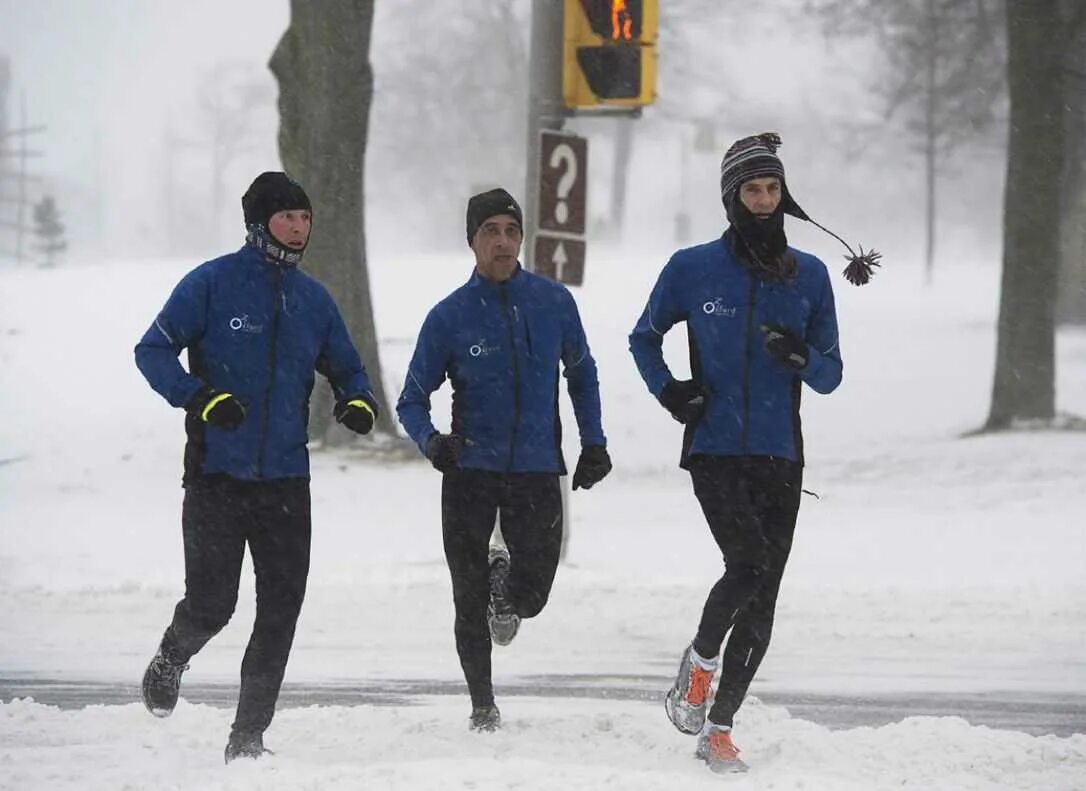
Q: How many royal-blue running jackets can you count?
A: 3